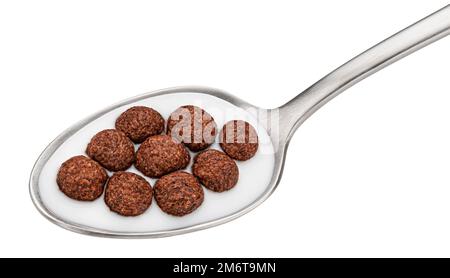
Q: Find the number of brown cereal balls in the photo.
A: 9